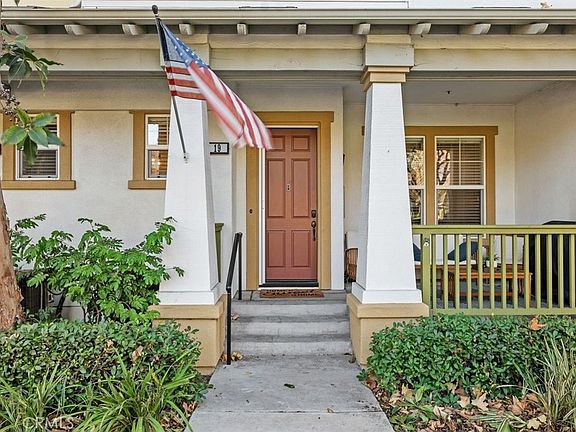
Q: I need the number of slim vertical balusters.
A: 13